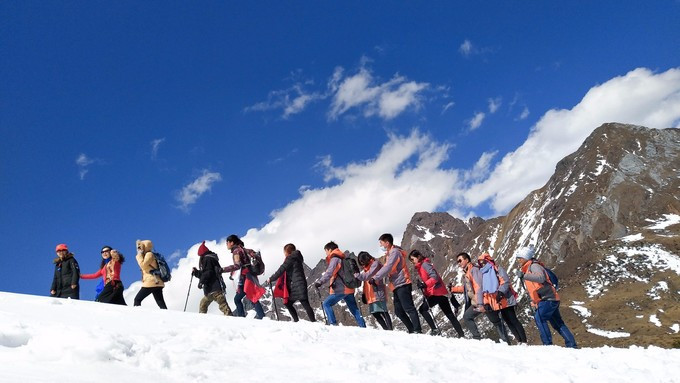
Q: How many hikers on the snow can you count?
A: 13